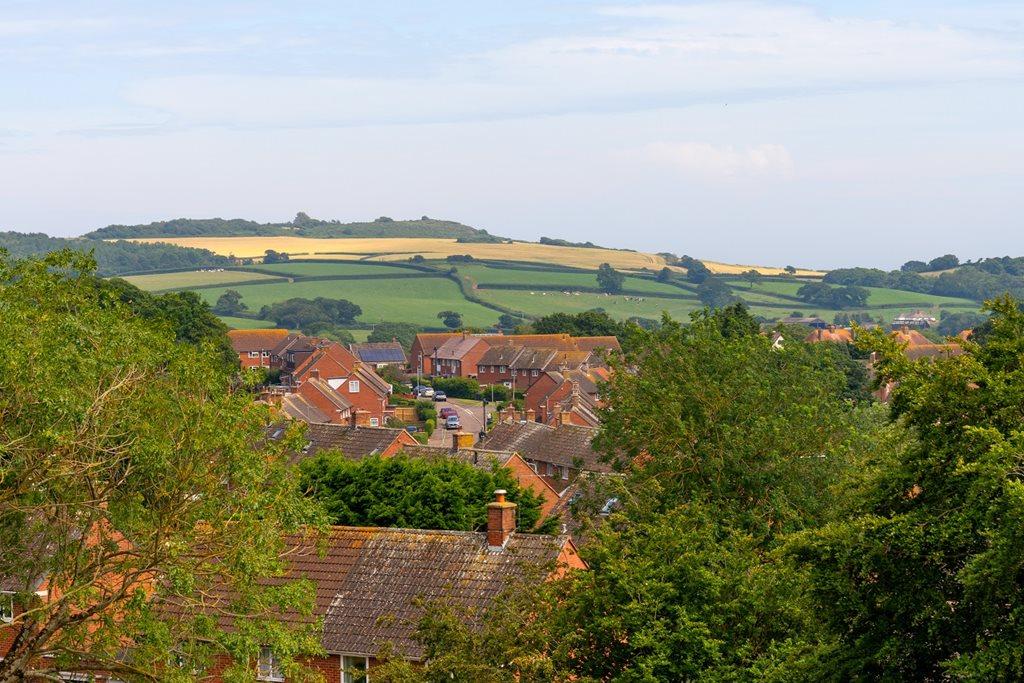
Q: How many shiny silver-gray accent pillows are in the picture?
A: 0